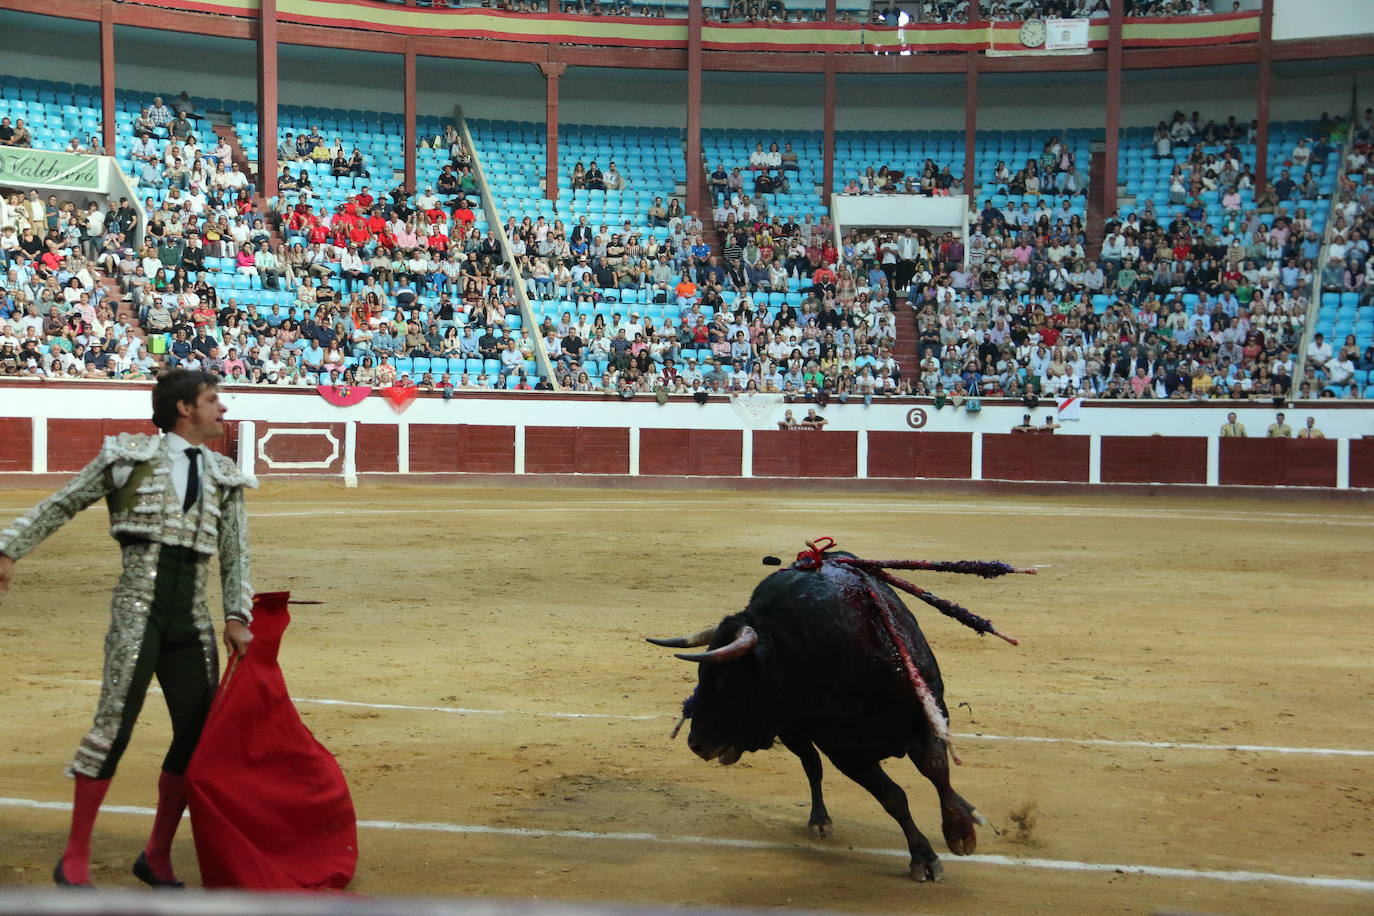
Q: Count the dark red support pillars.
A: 9